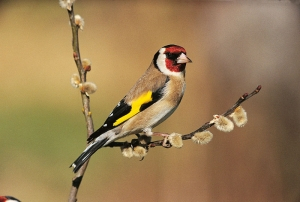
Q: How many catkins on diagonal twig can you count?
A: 6